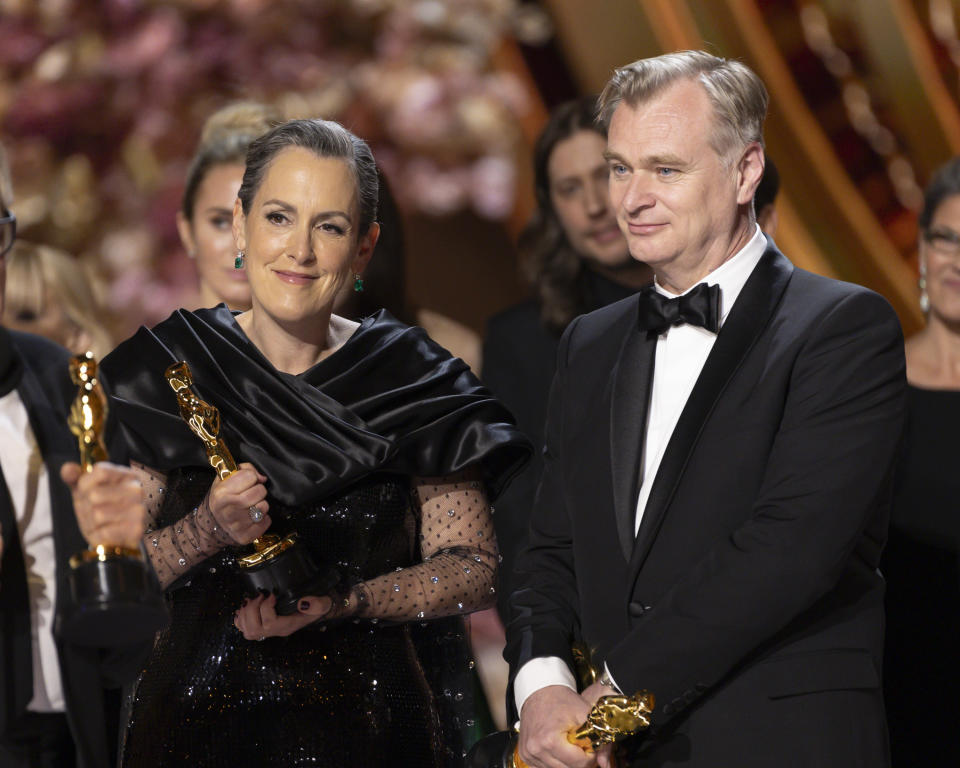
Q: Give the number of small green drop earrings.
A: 2